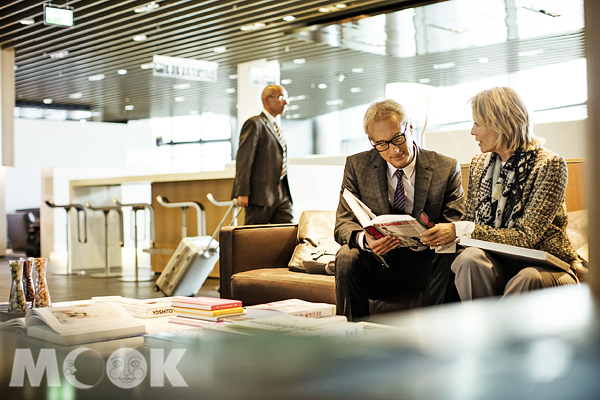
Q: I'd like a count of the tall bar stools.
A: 5